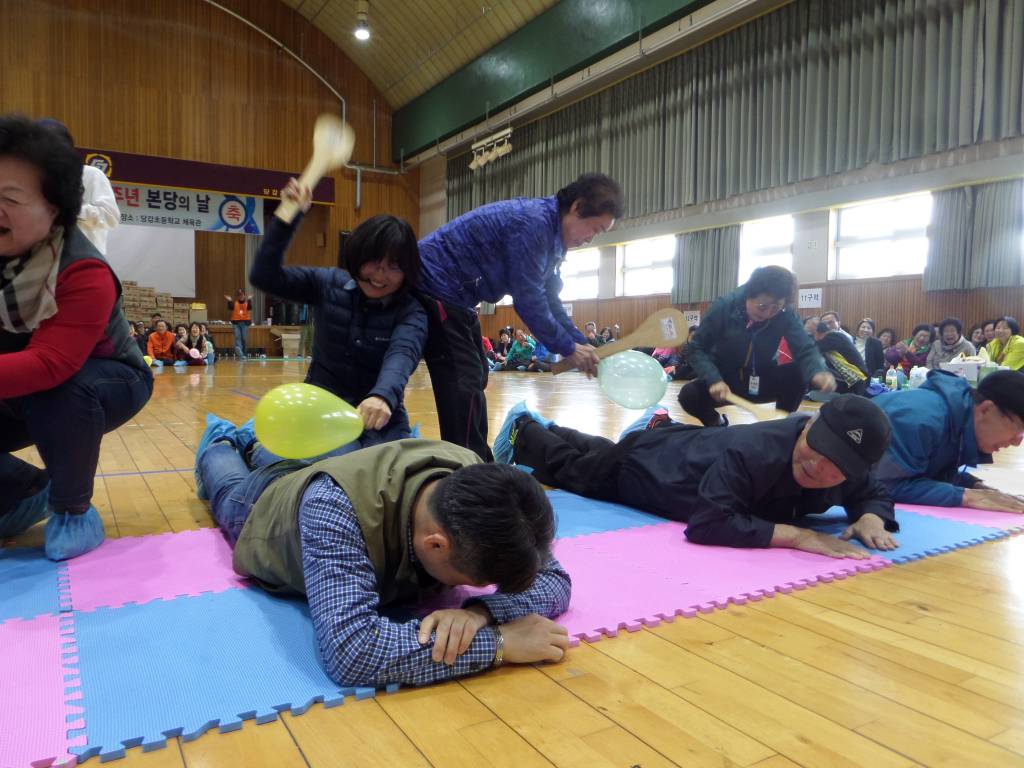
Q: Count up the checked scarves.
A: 1